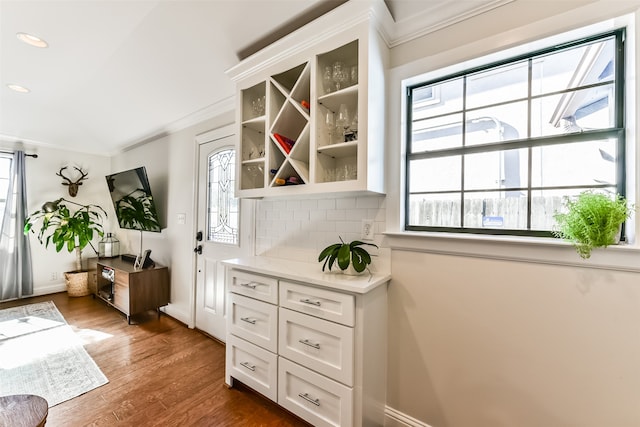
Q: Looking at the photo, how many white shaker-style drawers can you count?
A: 6